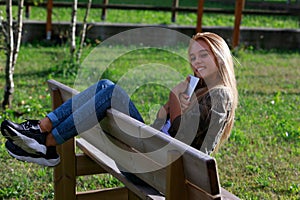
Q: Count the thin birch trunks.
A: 4